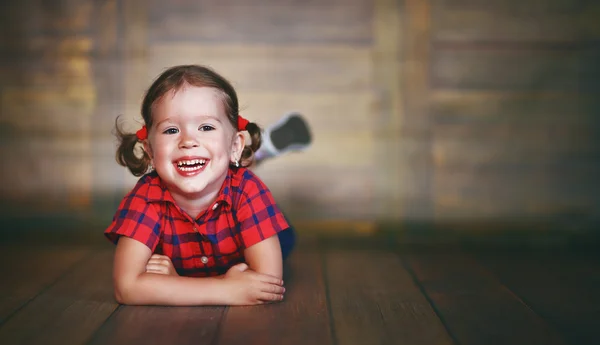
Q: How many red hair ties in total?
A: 2